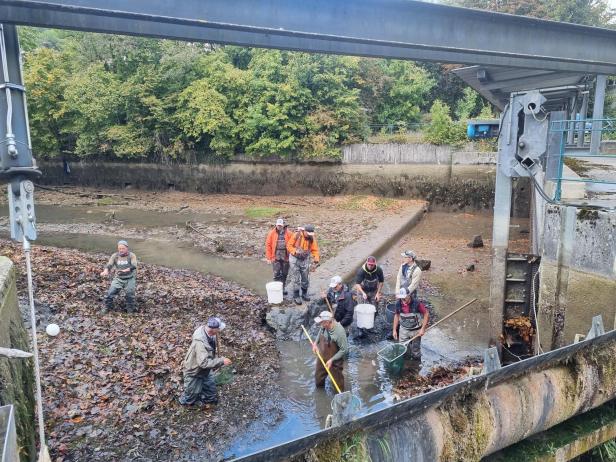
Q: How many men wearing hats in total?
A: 9